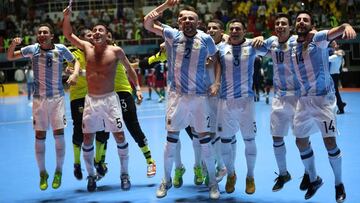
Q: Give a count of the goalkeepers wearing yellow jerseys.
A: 2